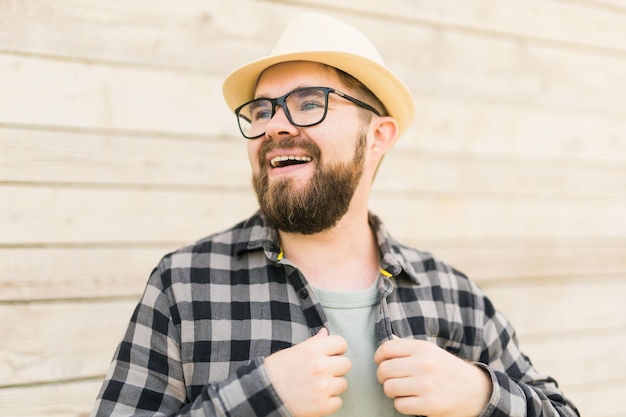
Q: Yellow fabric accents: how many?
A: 2